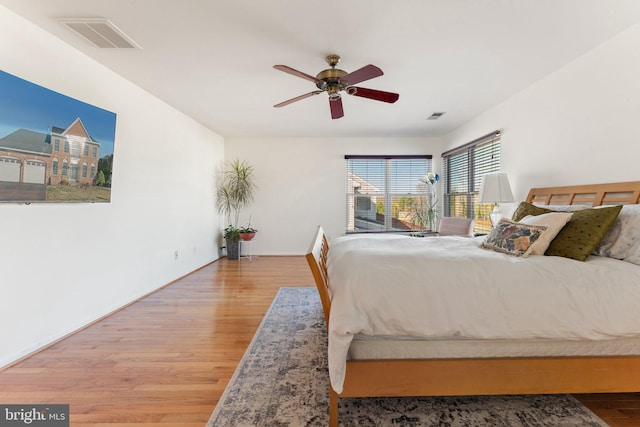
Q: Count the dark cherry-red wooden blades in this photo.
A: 5